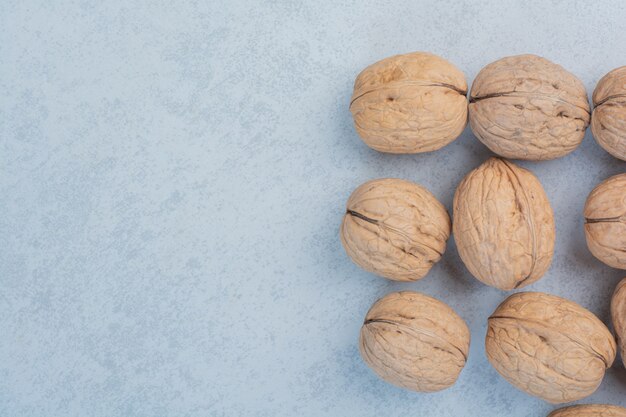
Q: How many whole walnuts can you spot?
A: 6